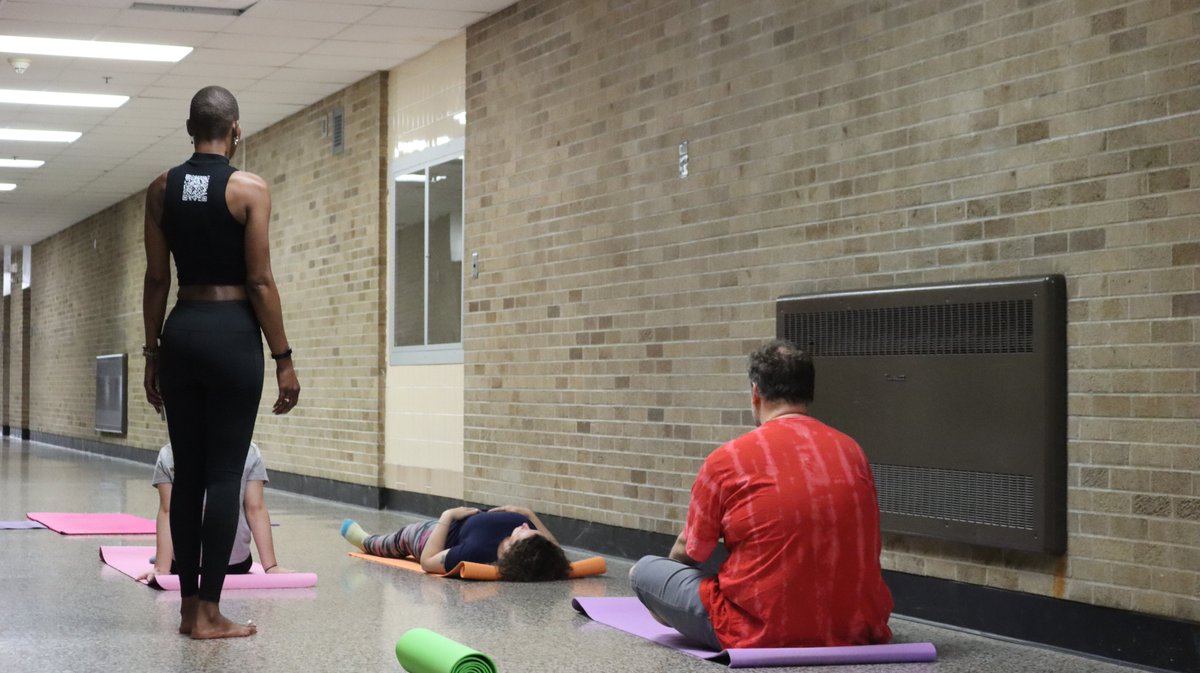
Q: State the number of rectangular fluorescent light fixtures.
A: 5